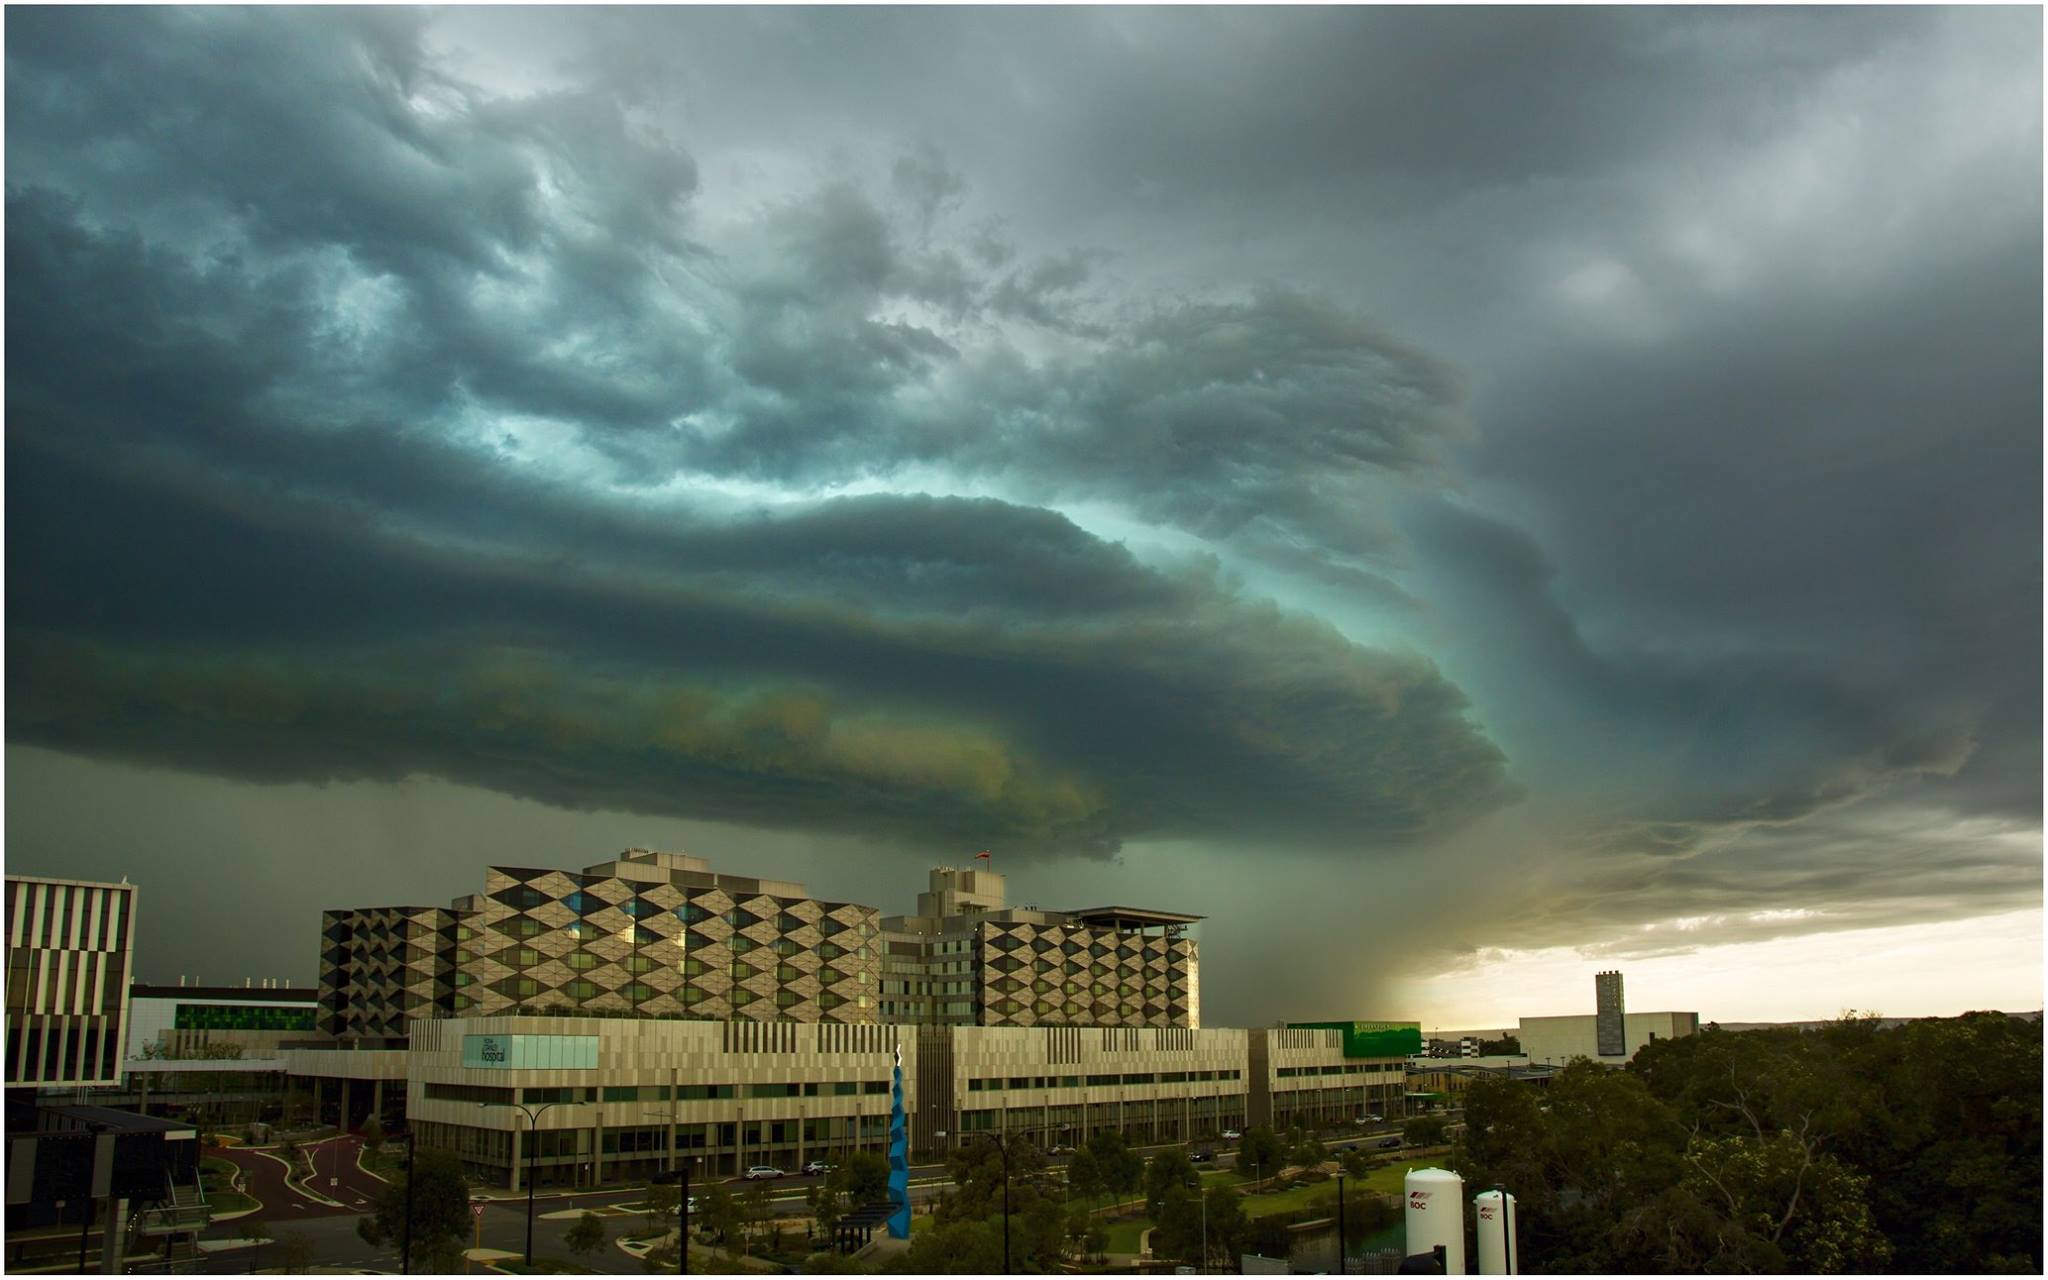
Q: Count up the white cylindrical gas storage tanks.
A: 2